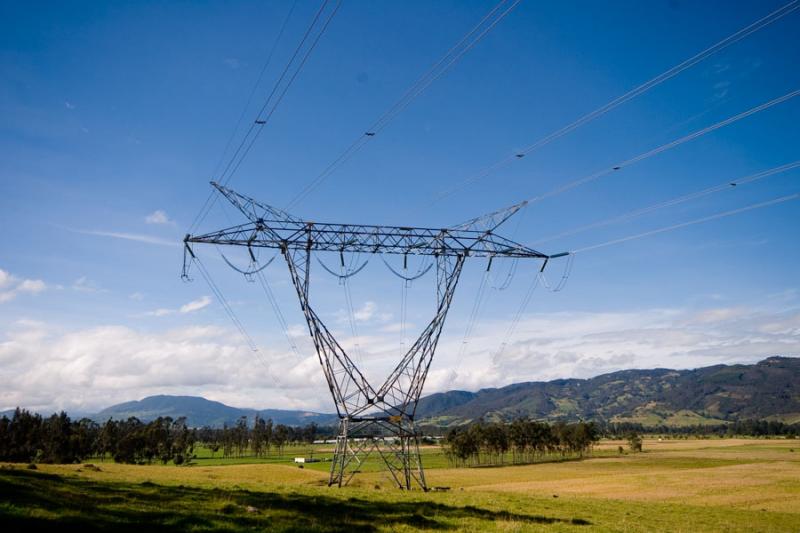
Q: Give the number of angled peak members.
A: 2